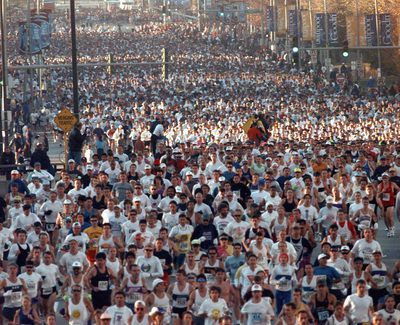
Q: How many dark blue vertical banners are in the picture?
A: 6